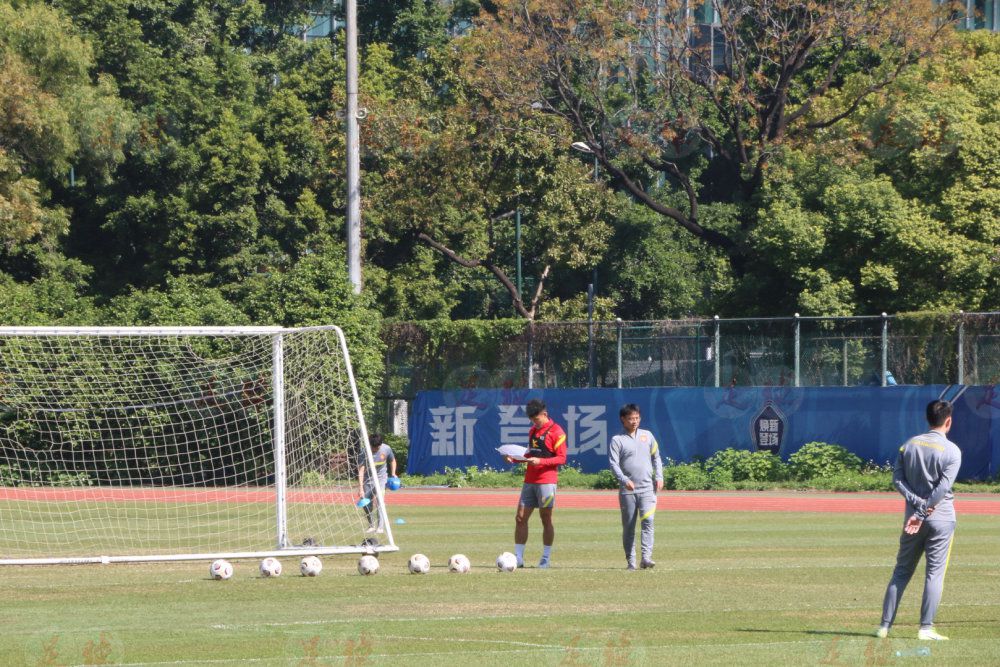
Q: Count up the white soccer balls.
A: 7